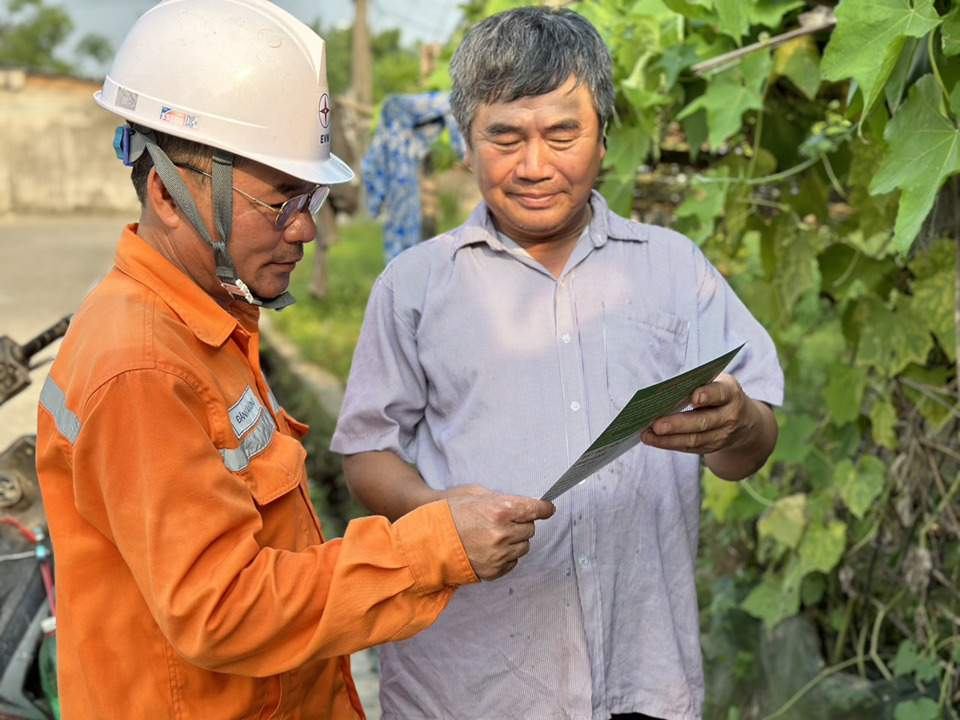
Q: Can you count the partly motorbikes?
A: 1